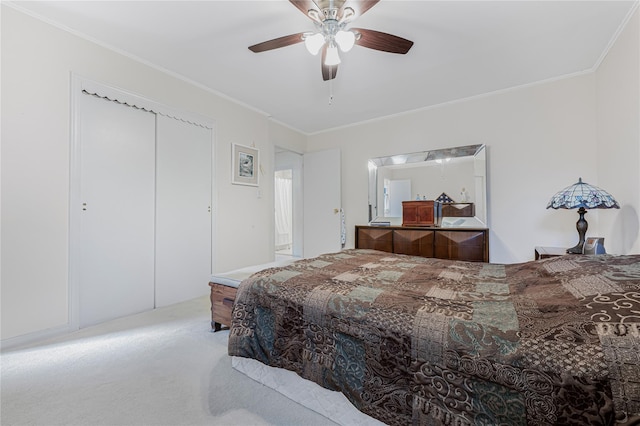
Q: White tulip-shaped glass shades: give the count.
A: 3